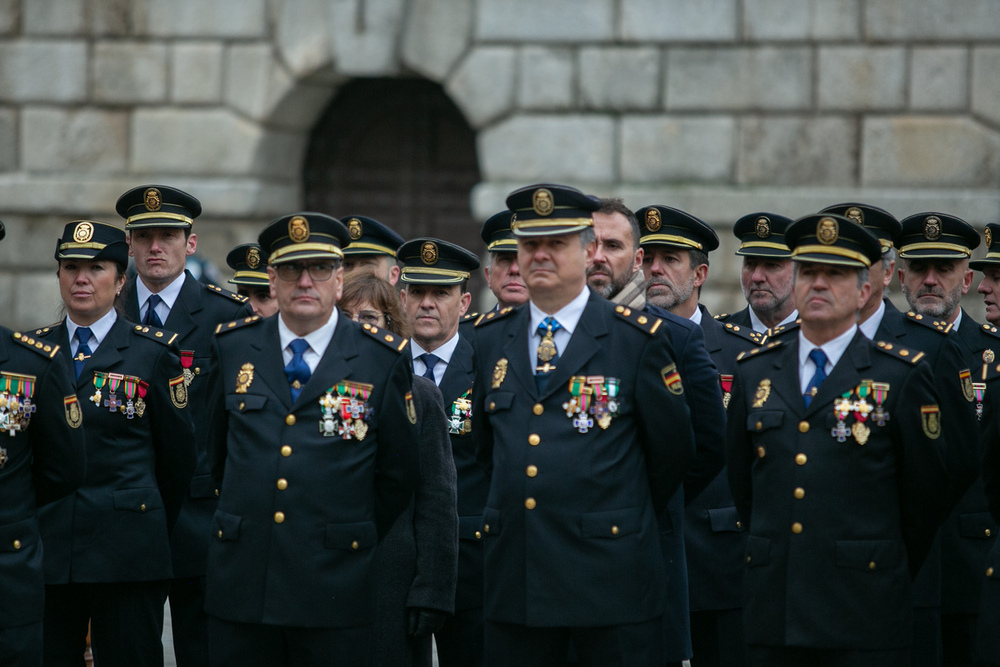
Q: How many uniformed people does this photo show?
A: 15